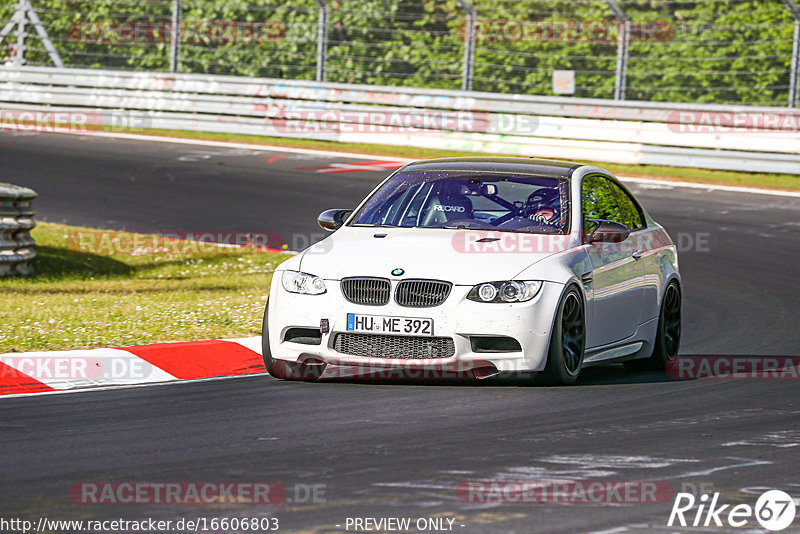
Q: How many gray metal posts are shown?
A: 6